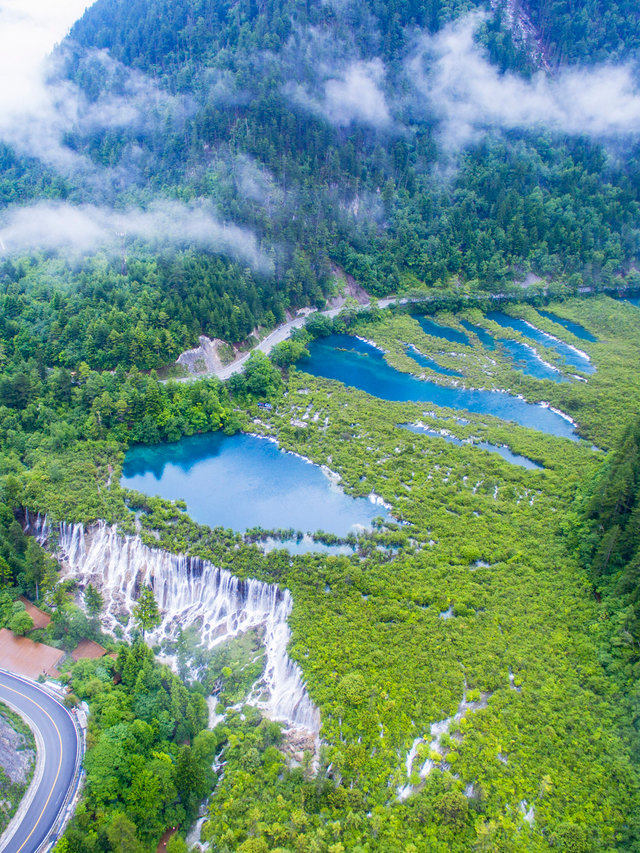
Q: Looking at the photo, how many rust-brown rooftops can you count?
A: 3